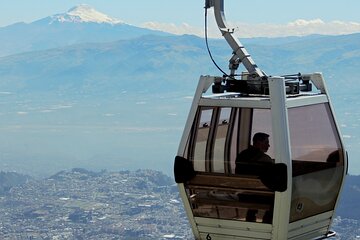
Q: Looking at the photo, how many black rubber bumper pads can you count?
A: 2